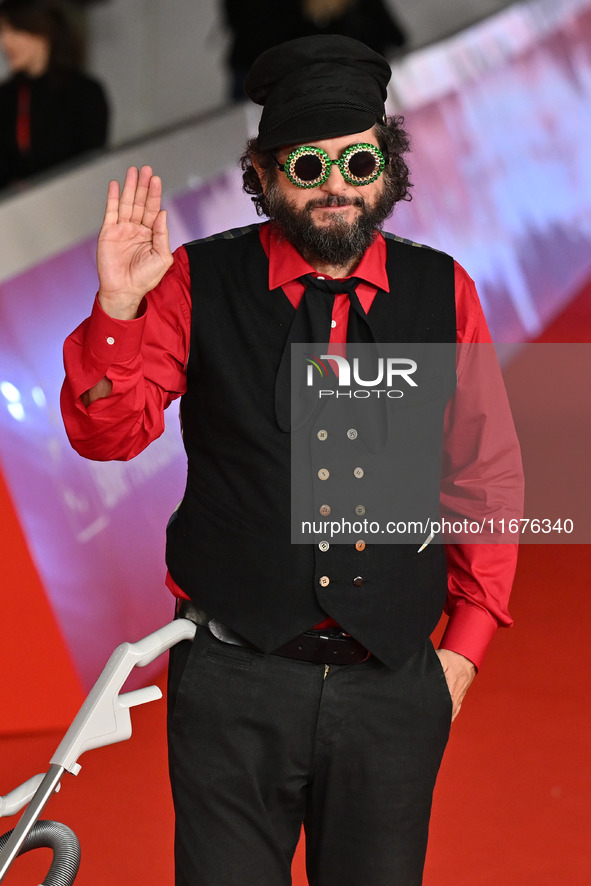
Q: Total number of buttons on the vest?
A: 10